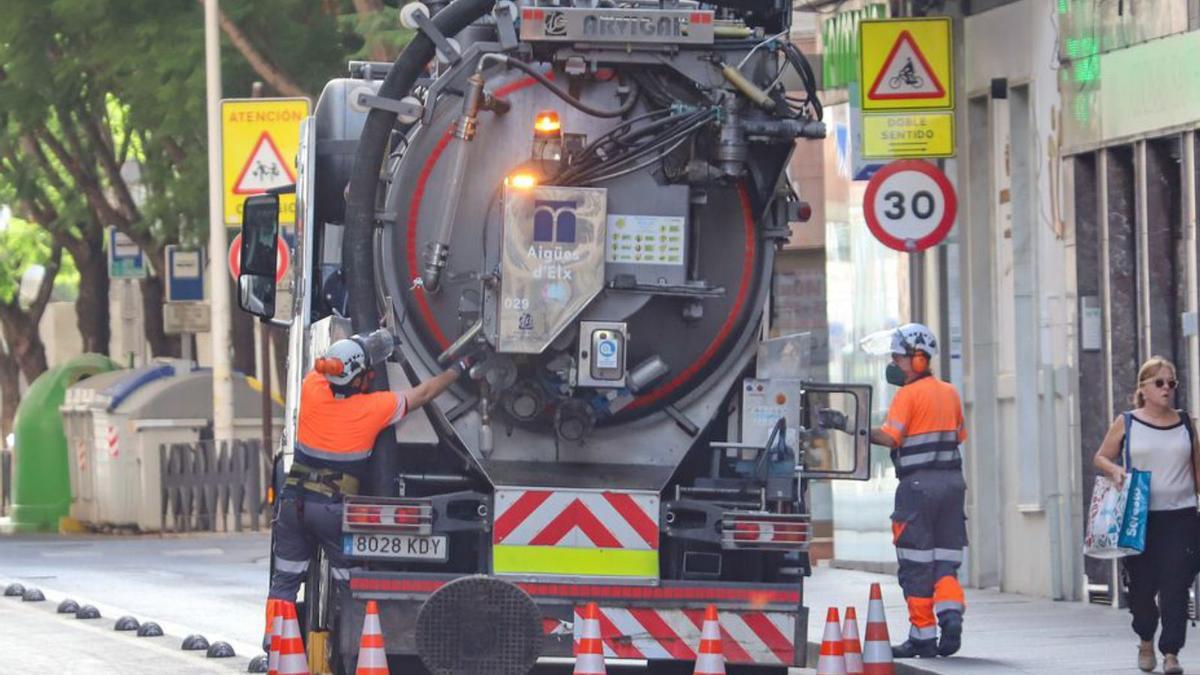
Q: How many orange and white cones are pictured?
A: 8